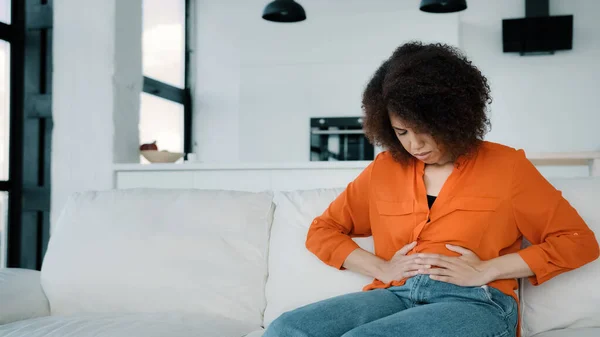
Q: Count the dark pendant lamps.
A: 2